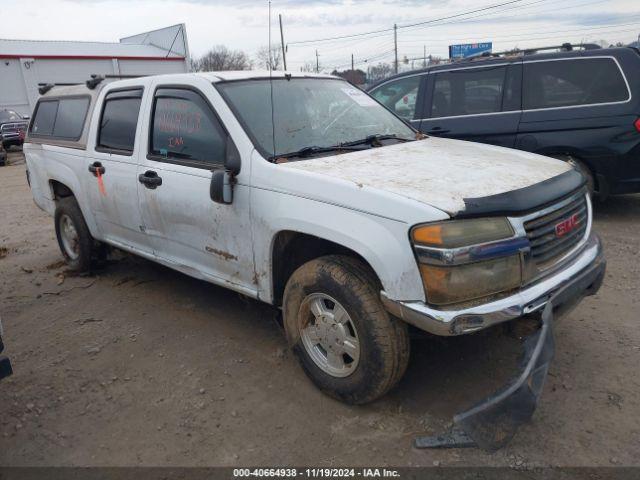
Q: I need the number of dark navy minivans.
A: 1